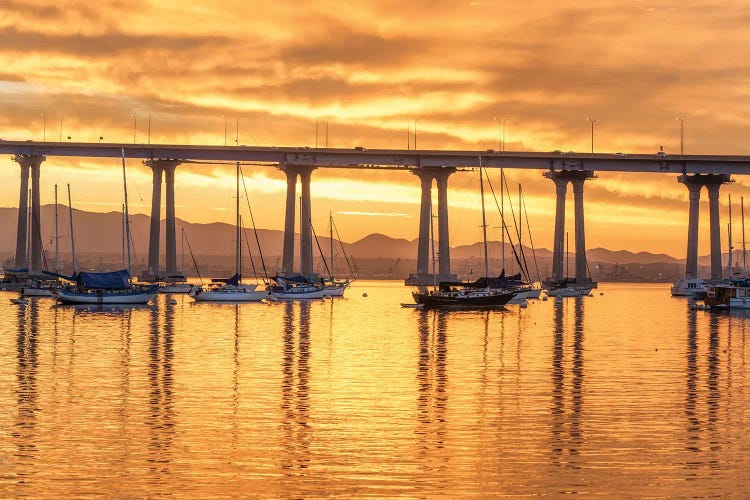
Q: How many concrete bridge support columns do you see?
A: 12